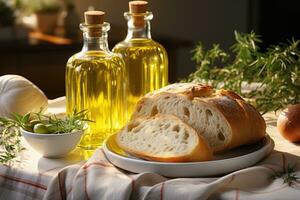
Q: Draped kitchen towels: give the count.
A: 1